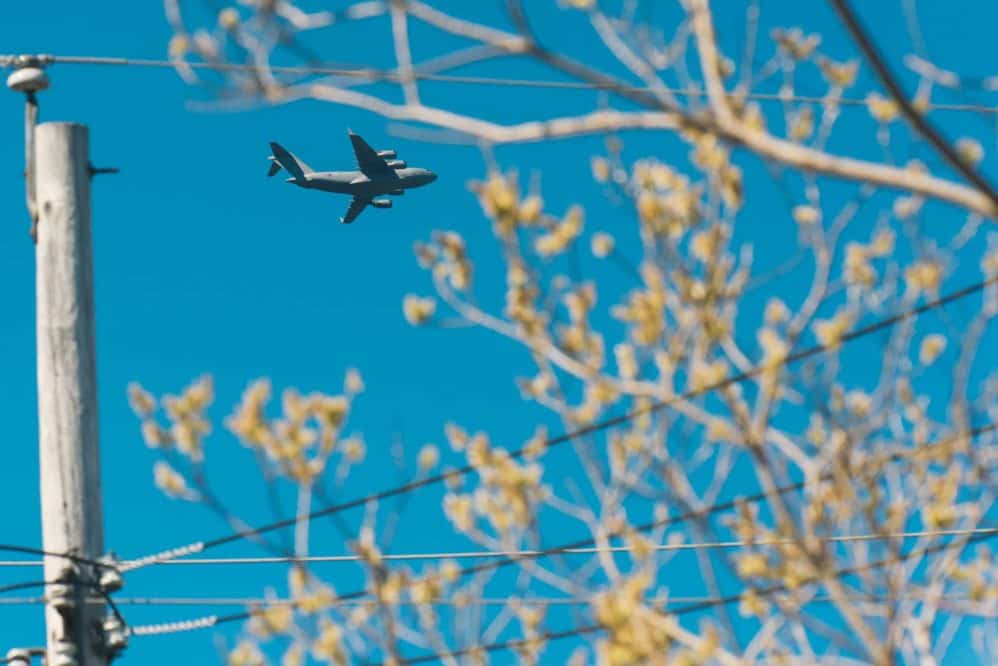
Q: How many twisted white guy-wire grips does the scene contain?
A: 2